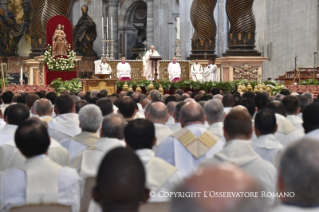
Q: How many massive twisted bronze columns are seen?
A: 3